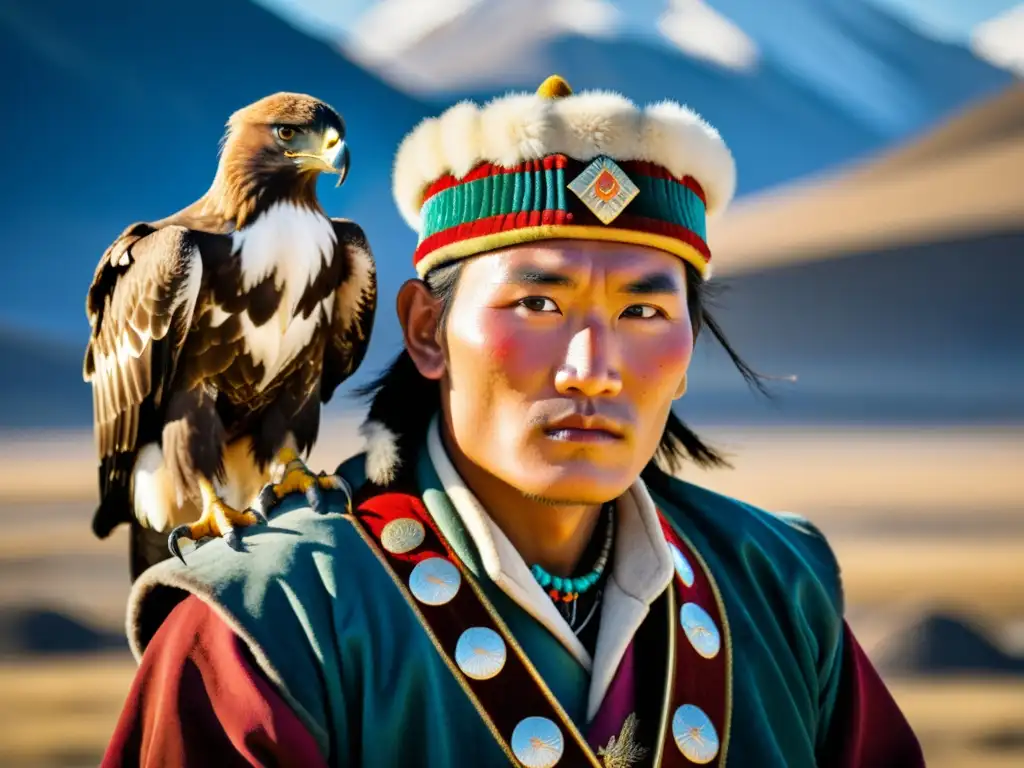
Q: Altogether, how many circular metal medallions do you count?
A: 7